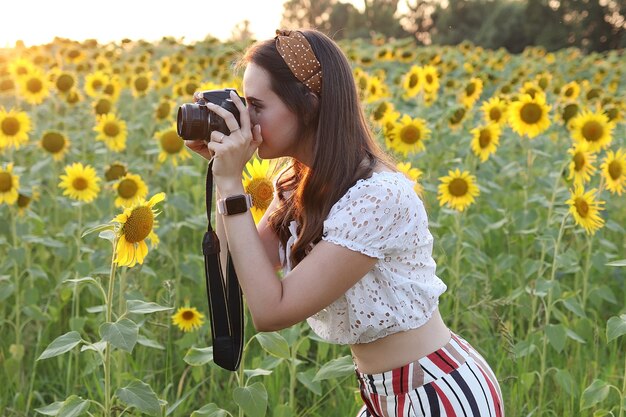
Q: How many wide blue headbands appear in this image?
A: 0